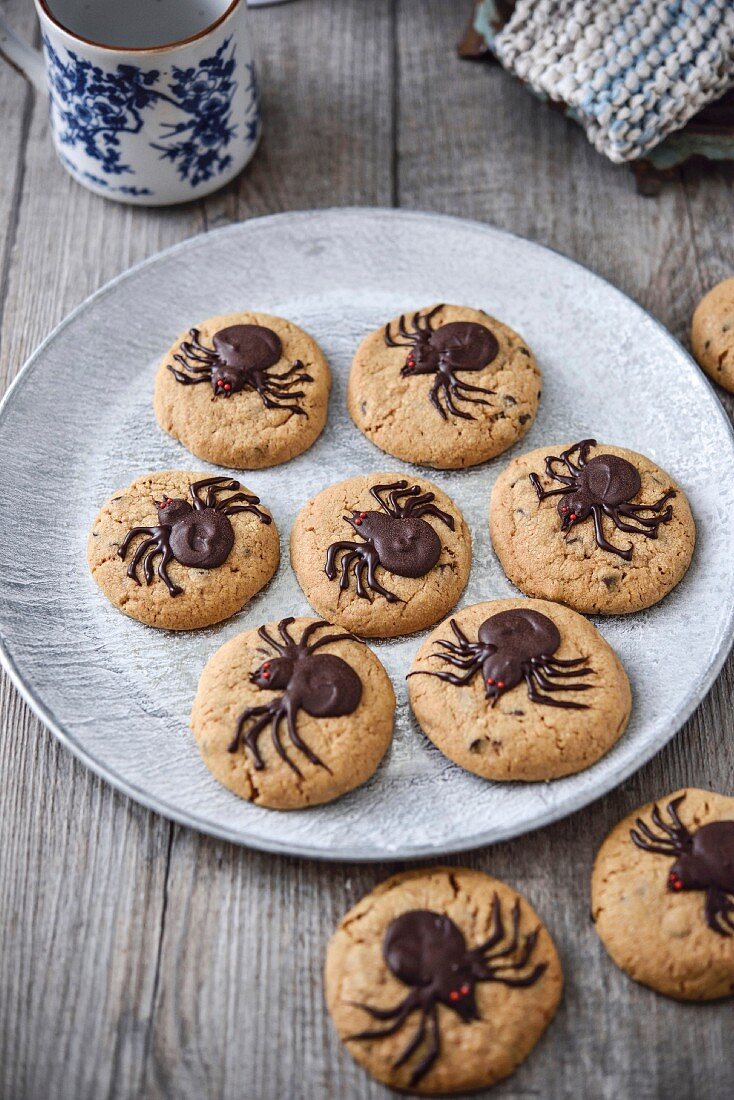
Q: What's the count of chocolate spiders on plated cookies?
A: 7